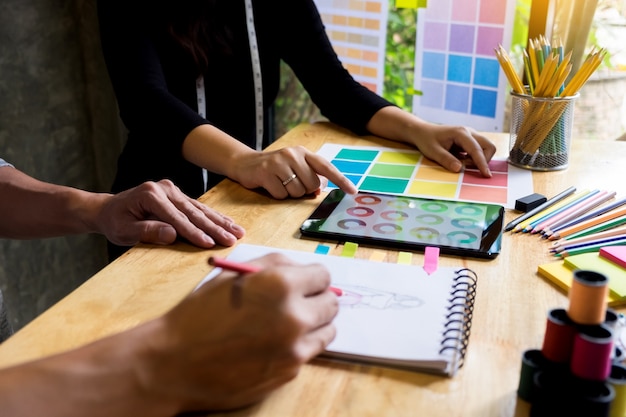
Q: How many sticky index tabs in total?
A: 5